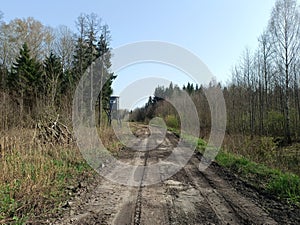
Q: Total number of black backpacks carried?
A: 0